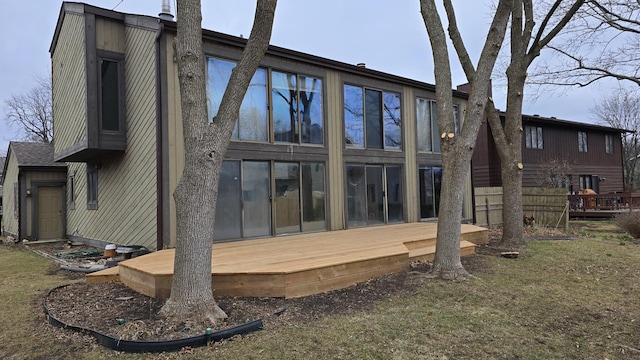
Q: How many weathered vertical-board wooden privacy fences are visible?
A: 1